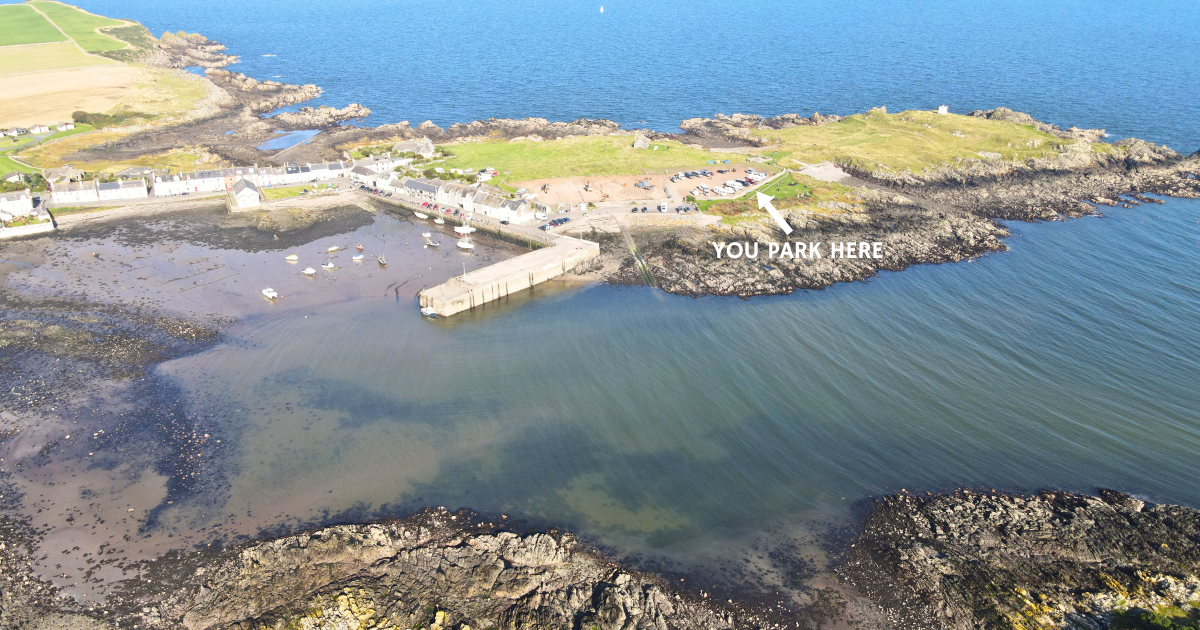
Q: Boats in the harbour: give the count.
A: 15